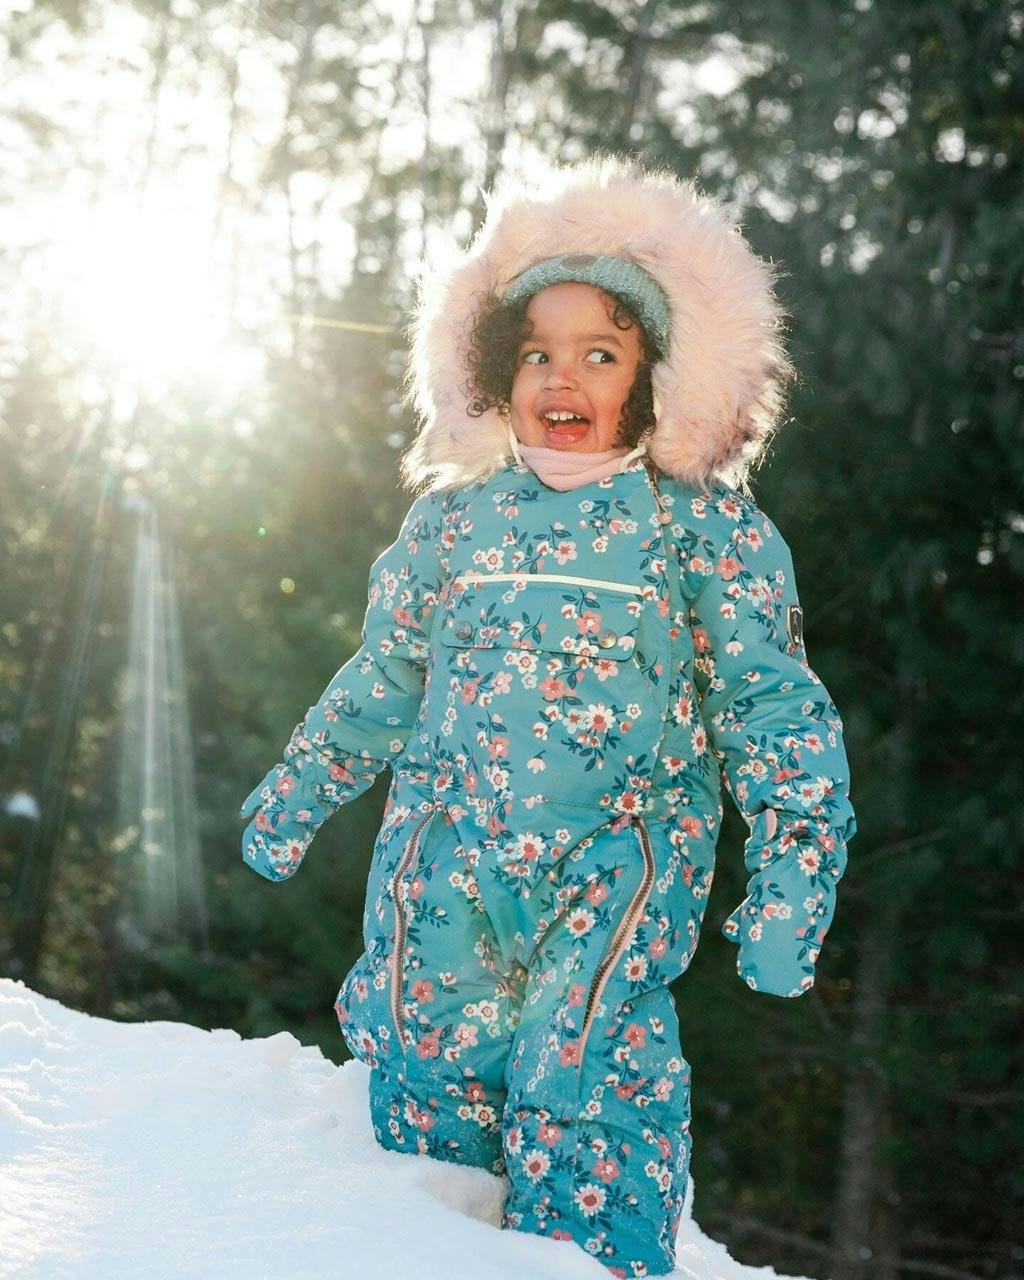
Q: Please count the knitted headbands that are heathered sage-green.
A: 1